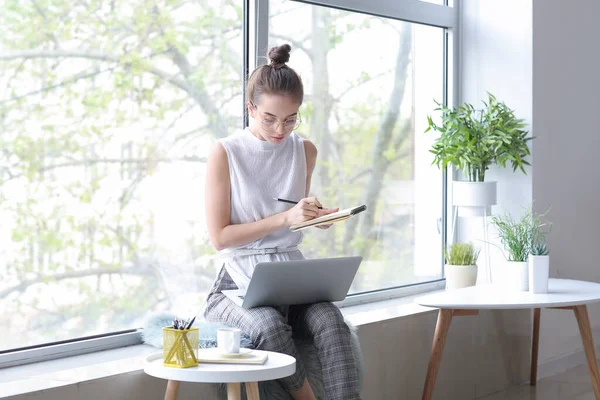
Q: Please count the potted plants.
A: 4